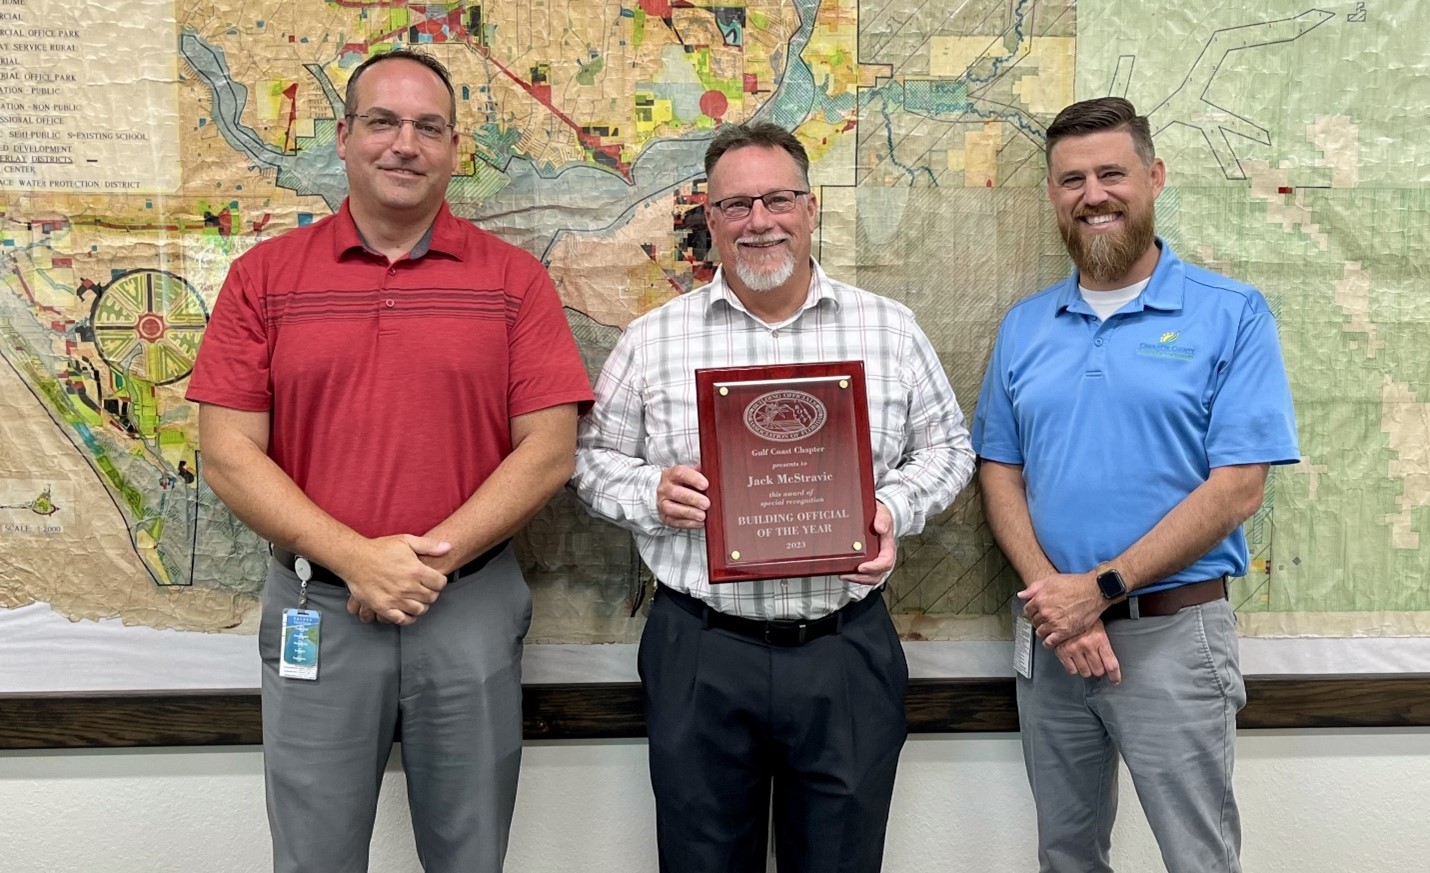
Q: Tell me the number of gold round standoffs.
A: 4